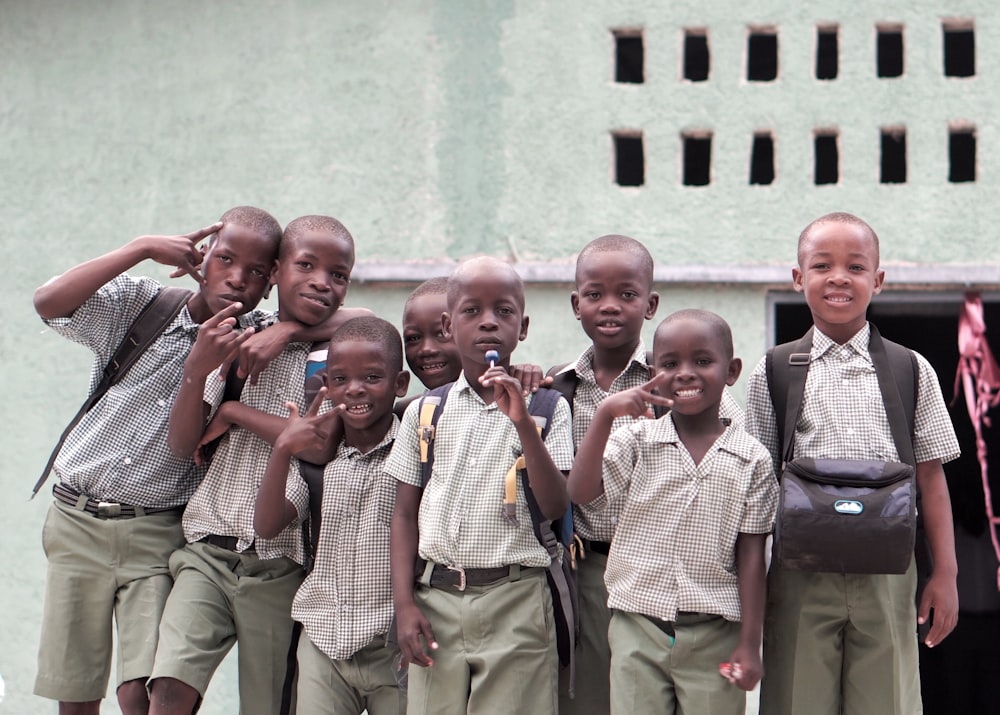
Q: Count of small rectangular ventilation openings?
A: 12